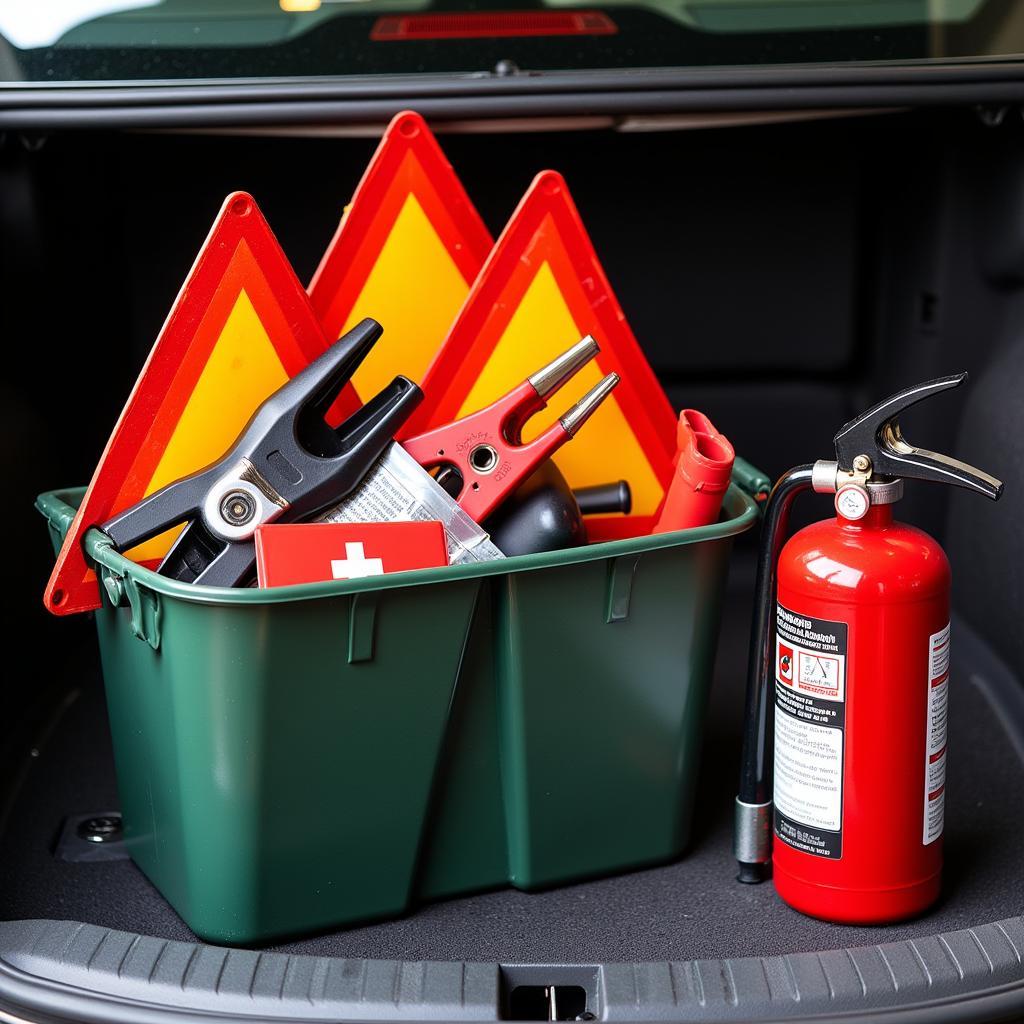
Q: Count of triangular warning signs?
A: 3